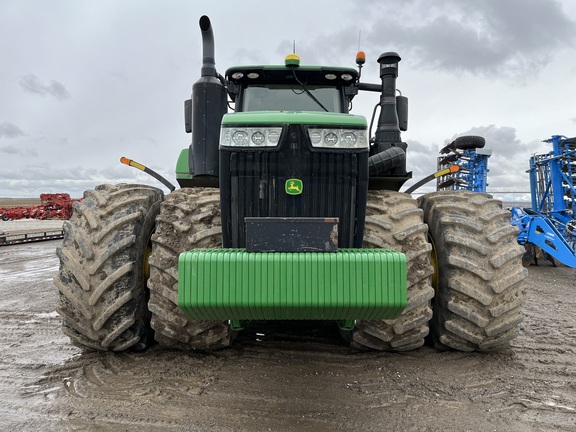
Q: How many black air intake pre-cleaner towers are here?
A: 1